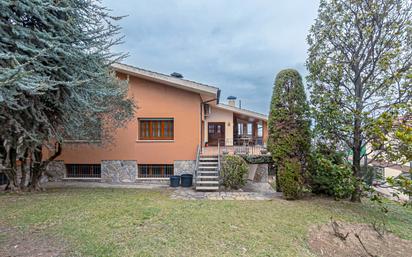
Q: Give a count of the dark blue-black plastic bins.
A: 2